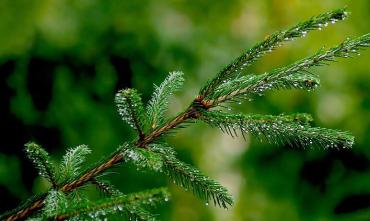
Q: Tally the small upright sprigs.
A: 4